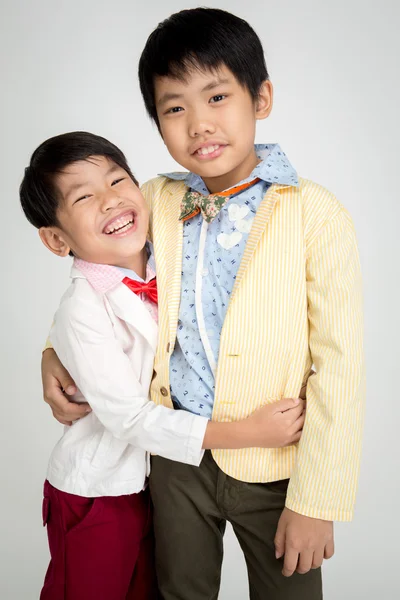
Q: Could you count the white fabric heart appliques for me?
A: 3